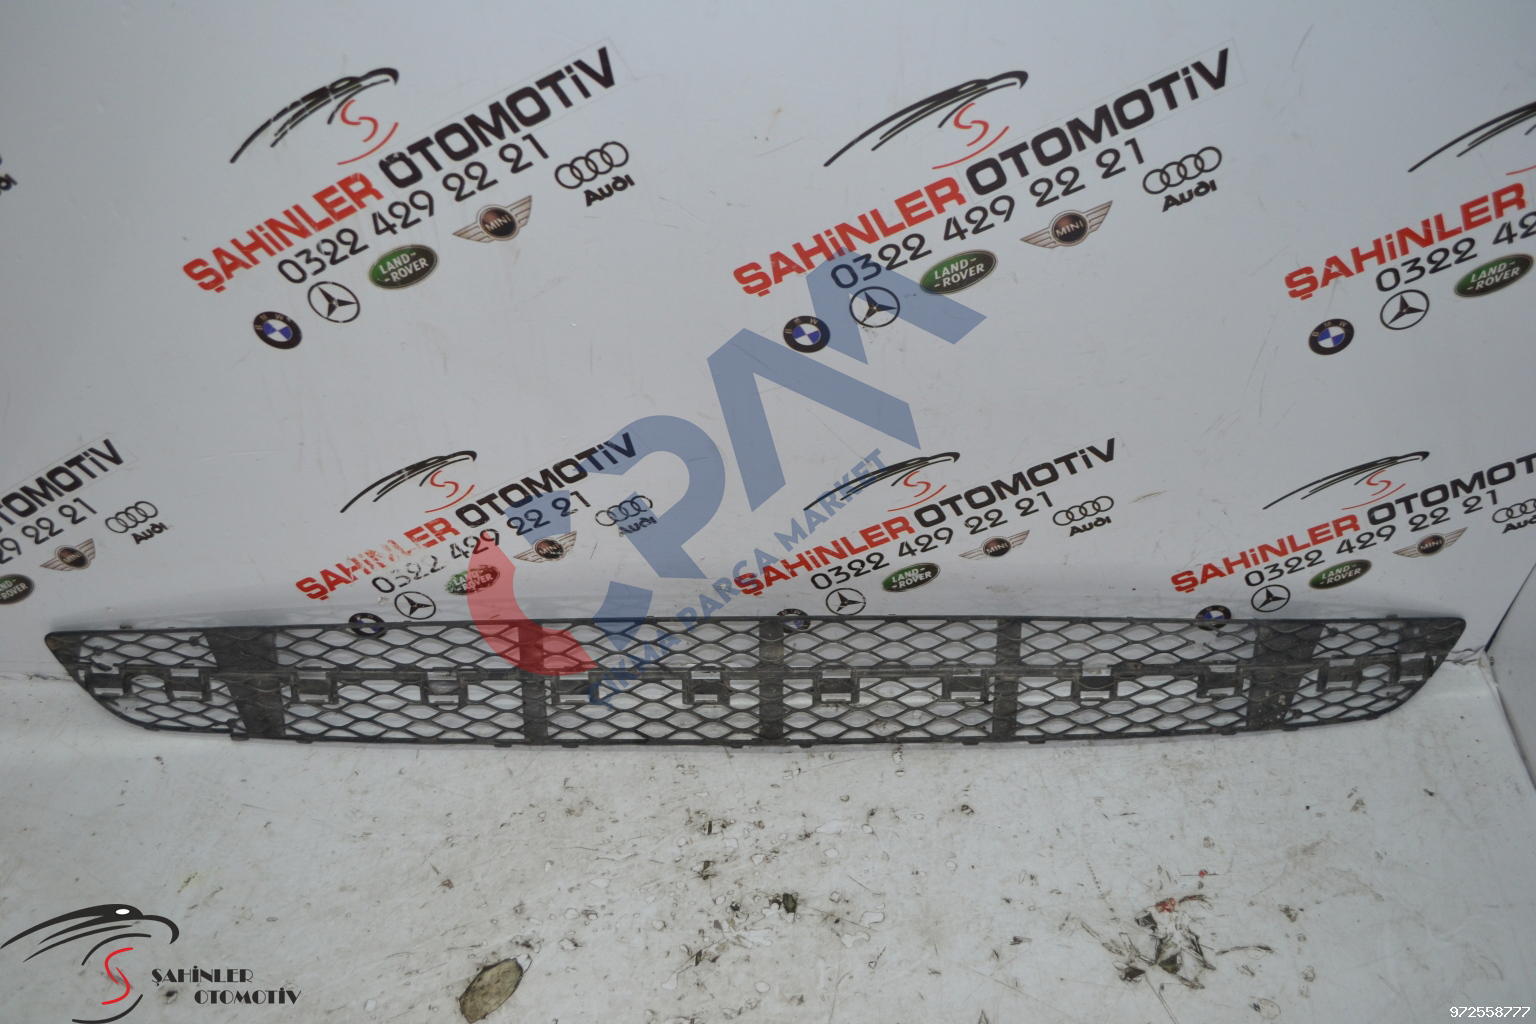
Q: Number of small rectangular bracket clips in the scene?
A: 12